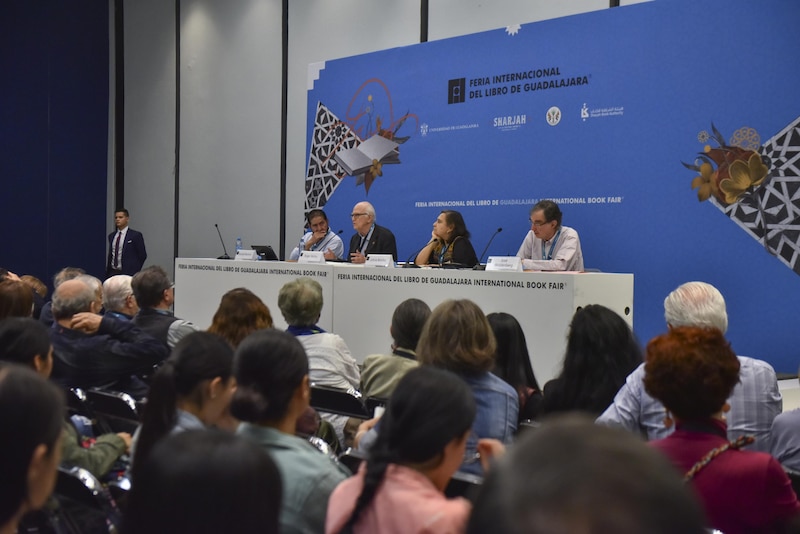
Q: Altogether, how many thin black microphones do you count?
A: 4